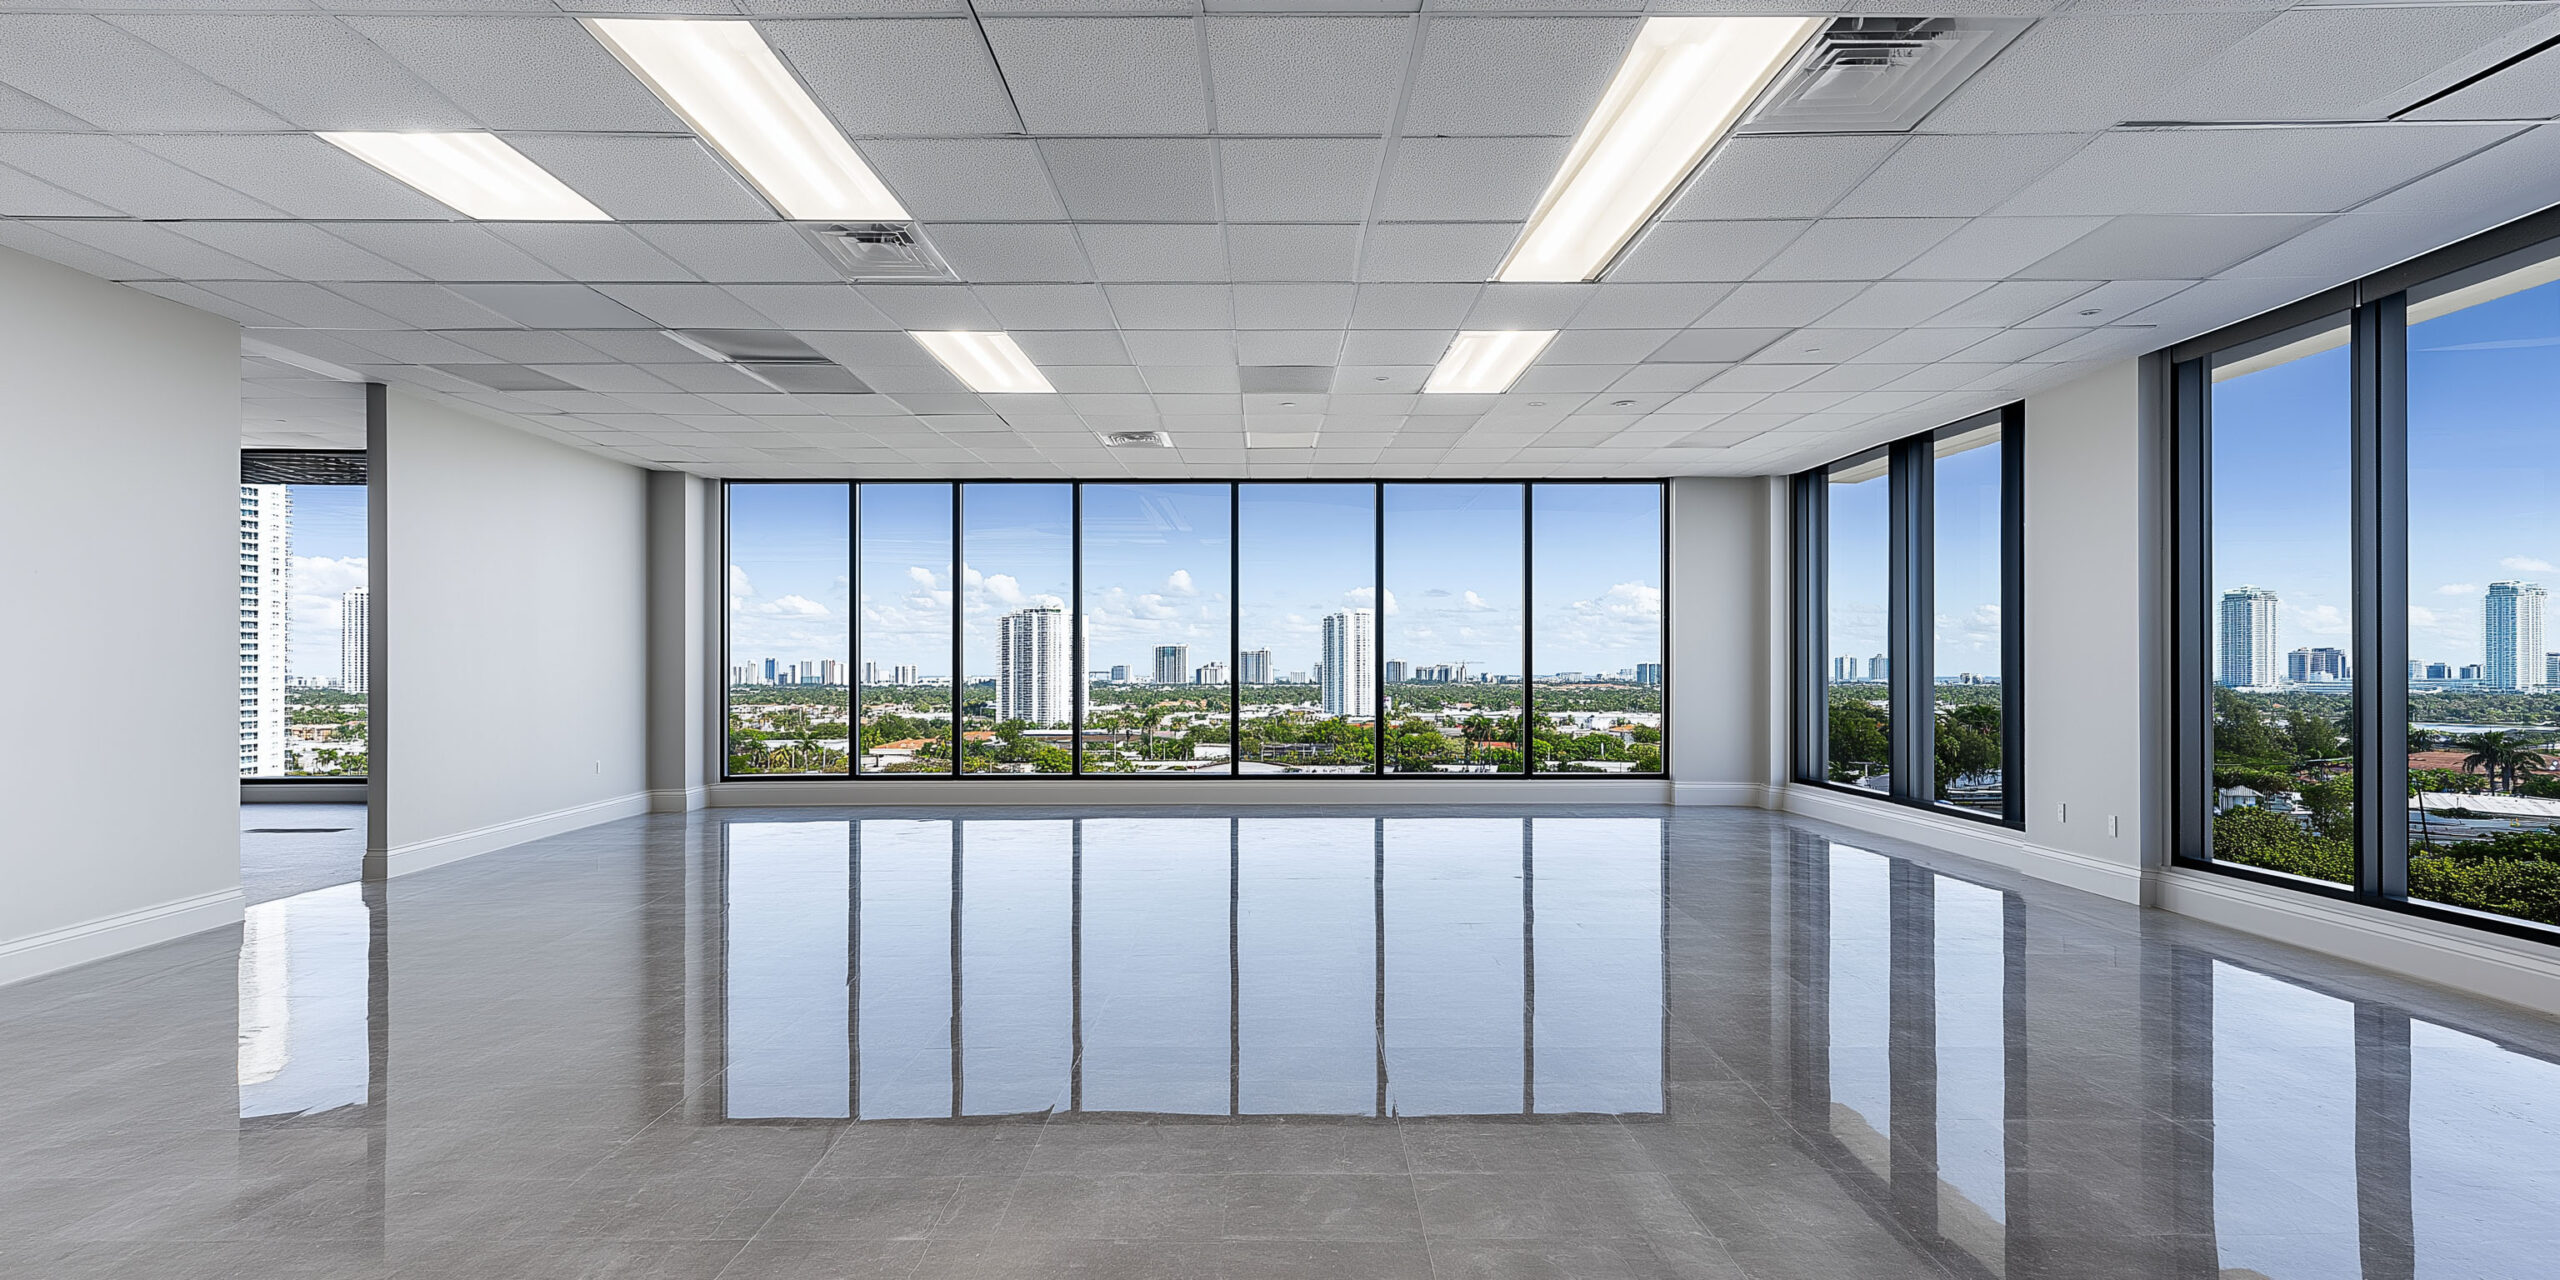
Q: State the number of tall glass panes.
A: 12